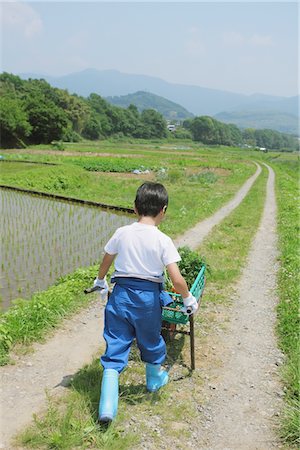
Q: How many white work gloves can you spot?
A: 2